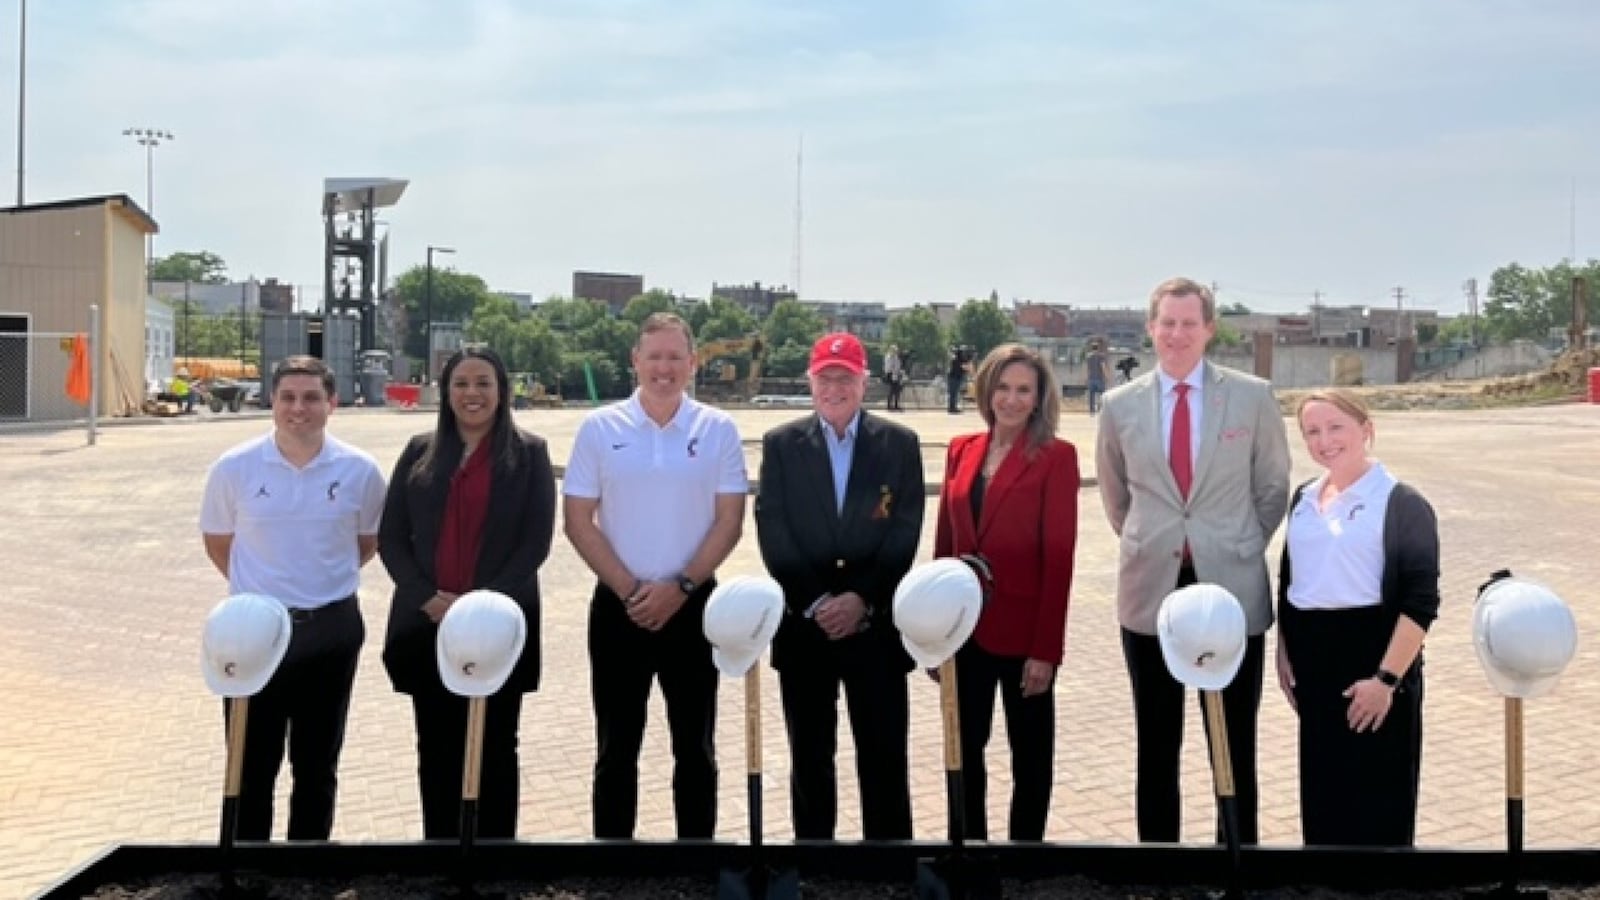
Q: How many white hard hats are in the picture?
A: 6